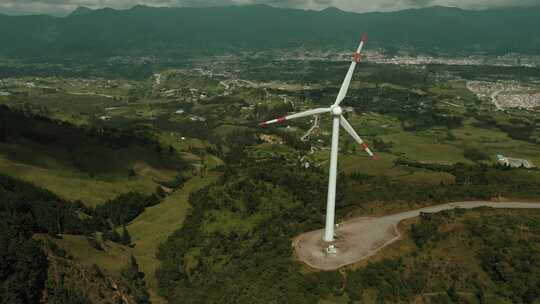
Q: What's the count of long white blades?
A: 3